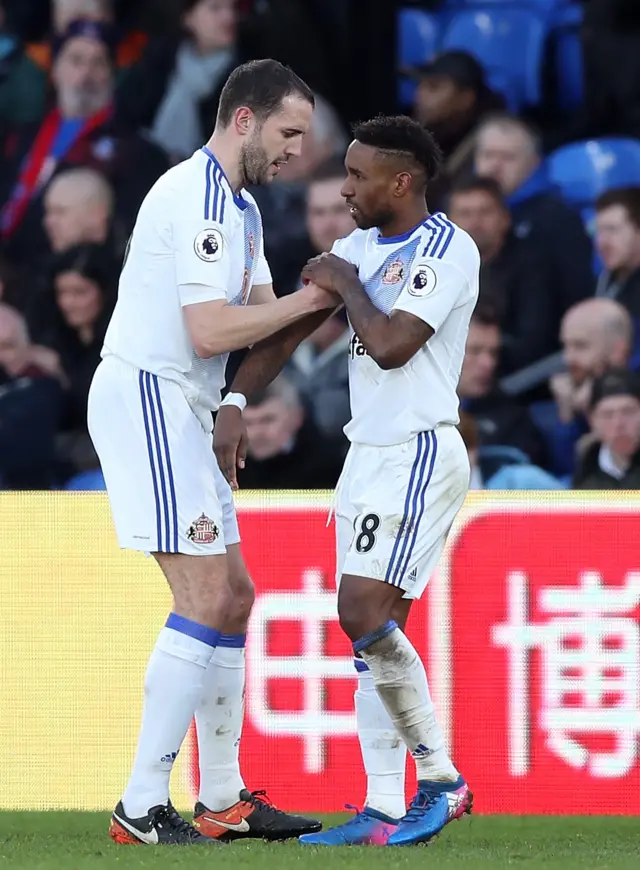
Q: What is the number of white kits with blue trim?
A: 2